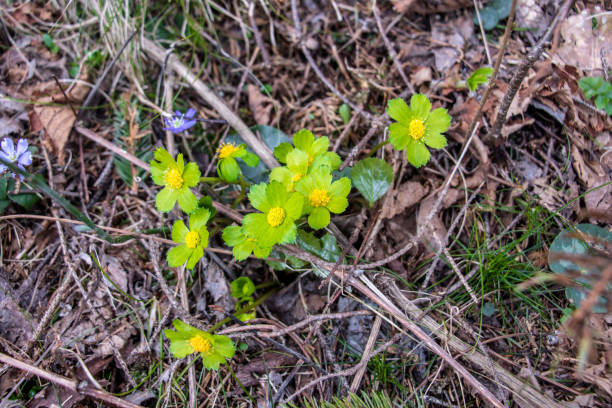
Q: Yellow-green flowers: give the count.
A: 10